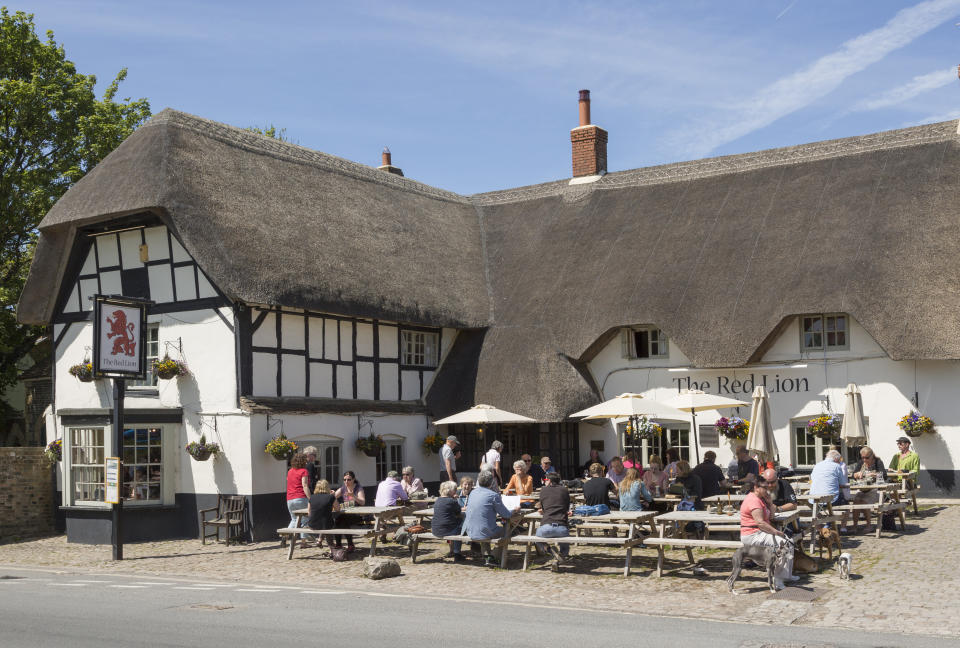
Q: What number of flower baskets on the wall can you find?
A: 11